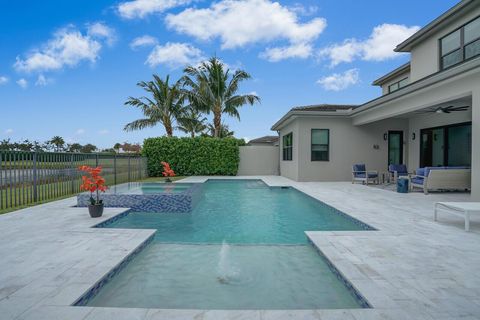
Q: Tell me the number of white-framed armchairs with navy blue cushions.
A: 2